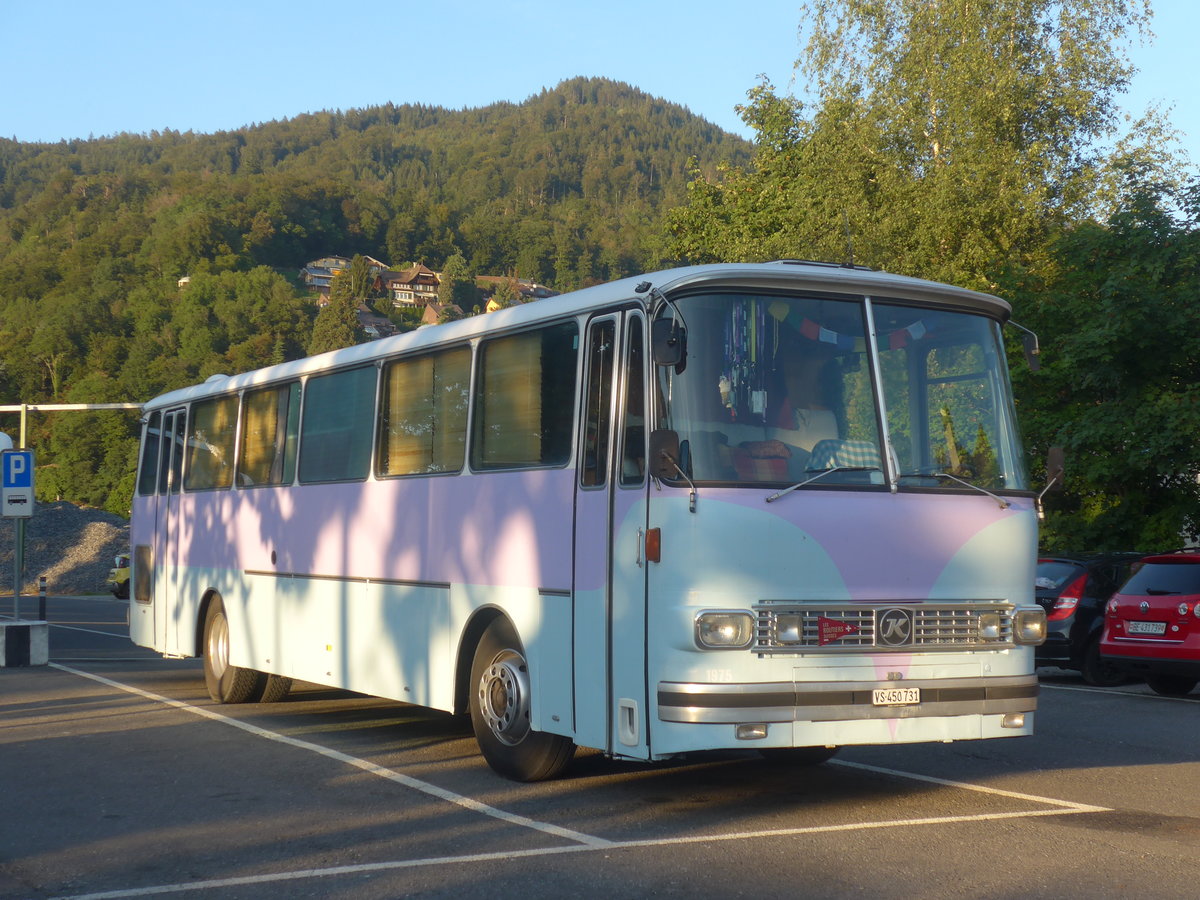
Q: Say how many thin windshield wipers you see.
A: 2